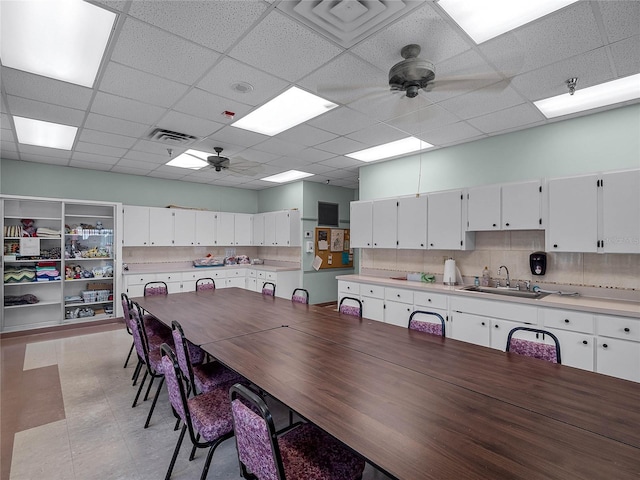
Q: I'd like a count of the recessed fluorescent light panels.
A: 8